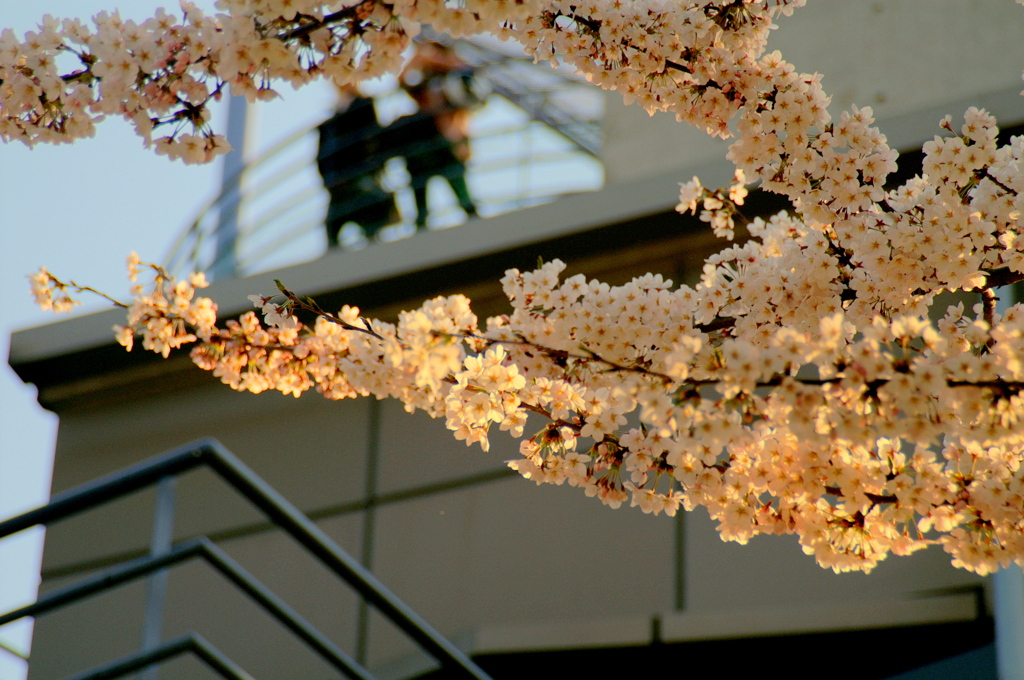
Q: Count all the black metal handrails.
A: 3